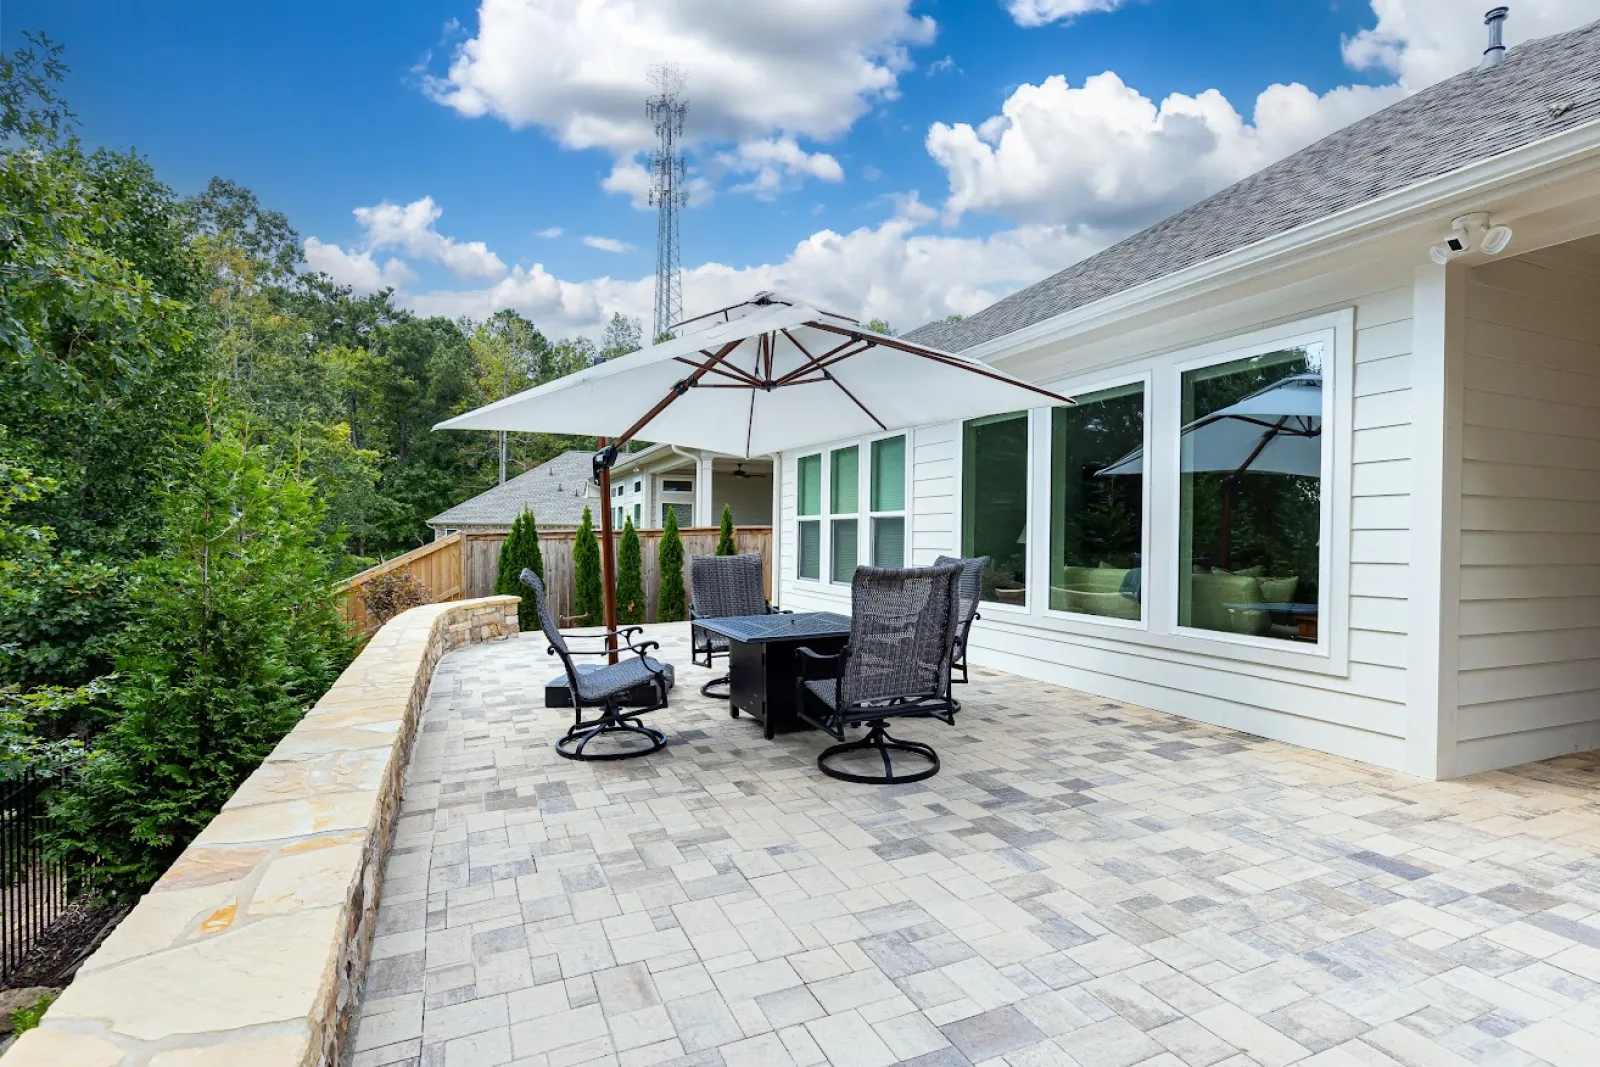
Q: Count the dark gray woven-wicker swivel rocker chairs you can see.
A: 4